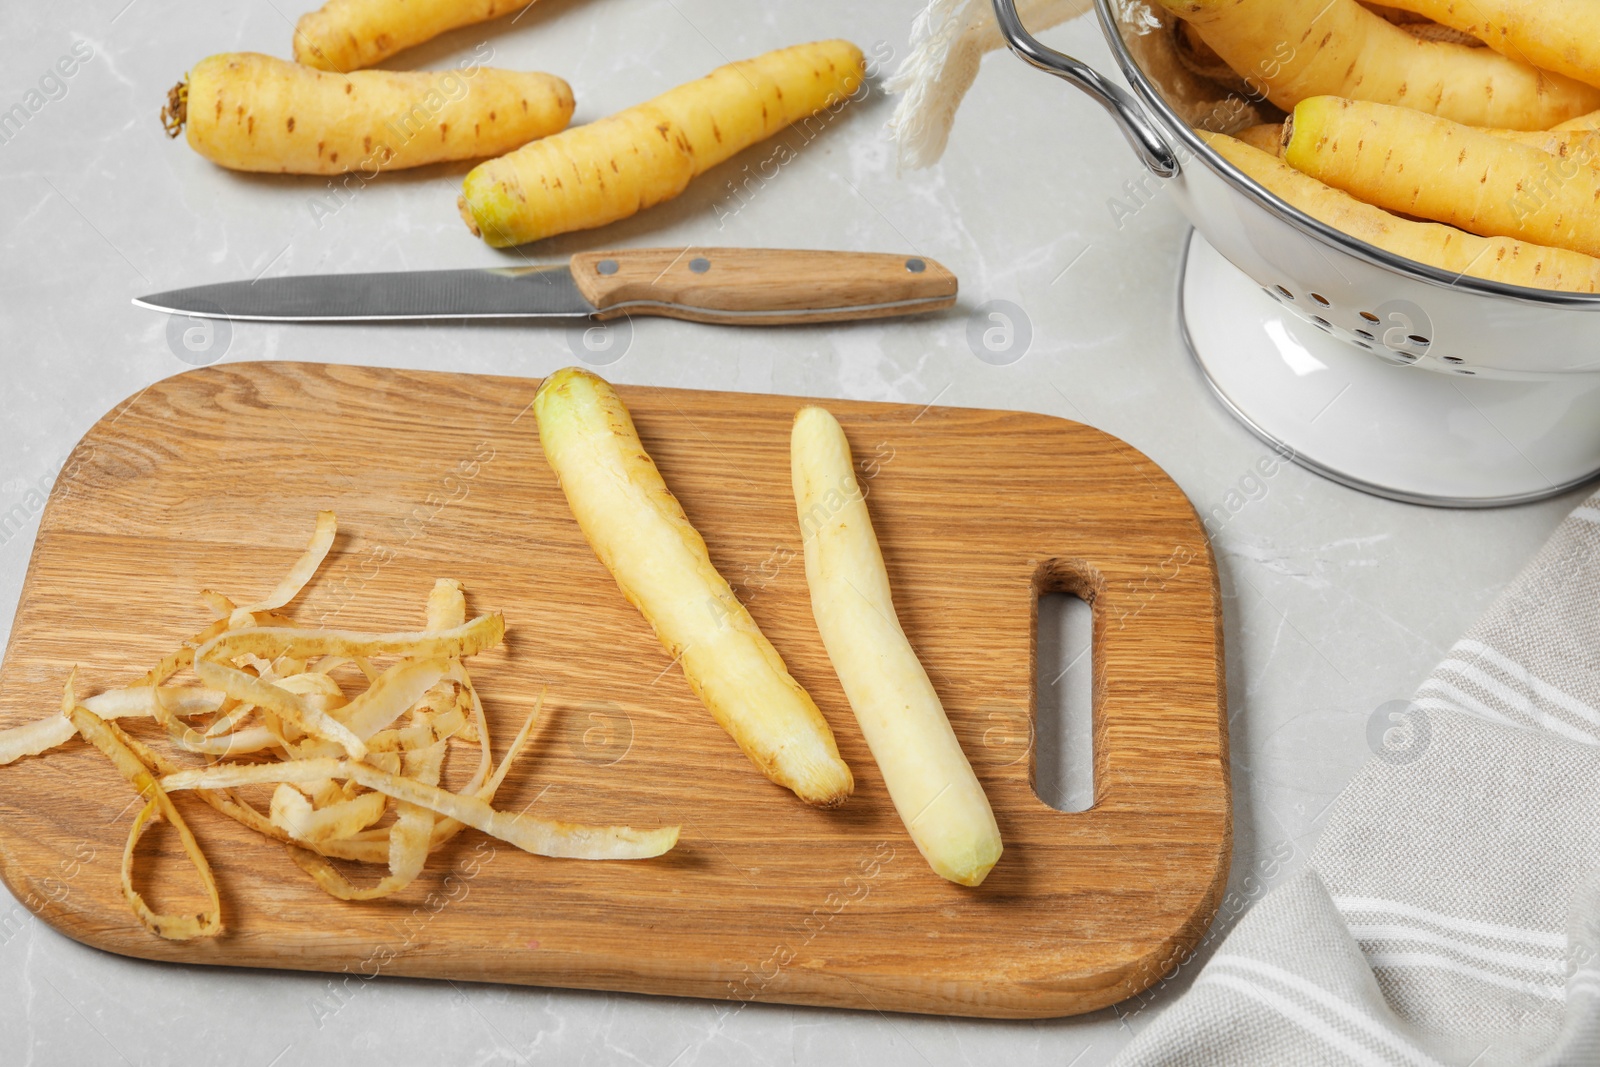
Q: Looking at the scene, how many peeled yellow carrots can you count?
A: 2